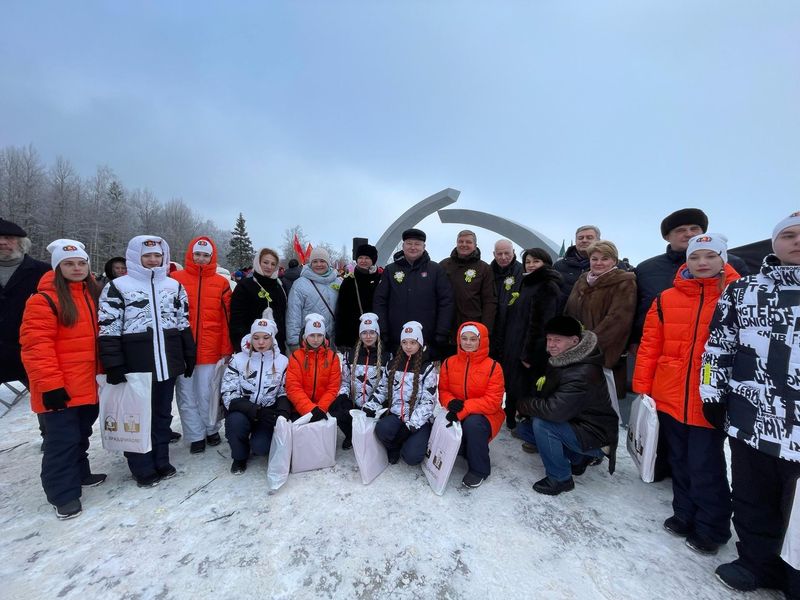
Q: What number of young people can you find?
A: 10